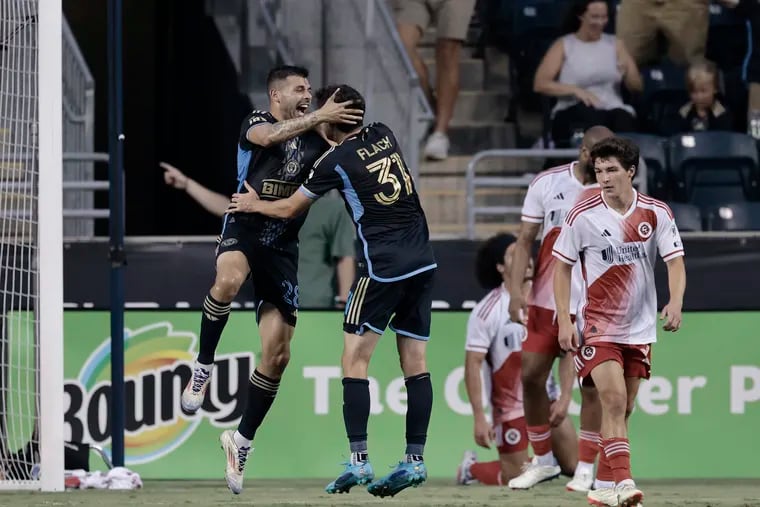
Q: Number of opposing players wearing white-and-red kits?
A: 3